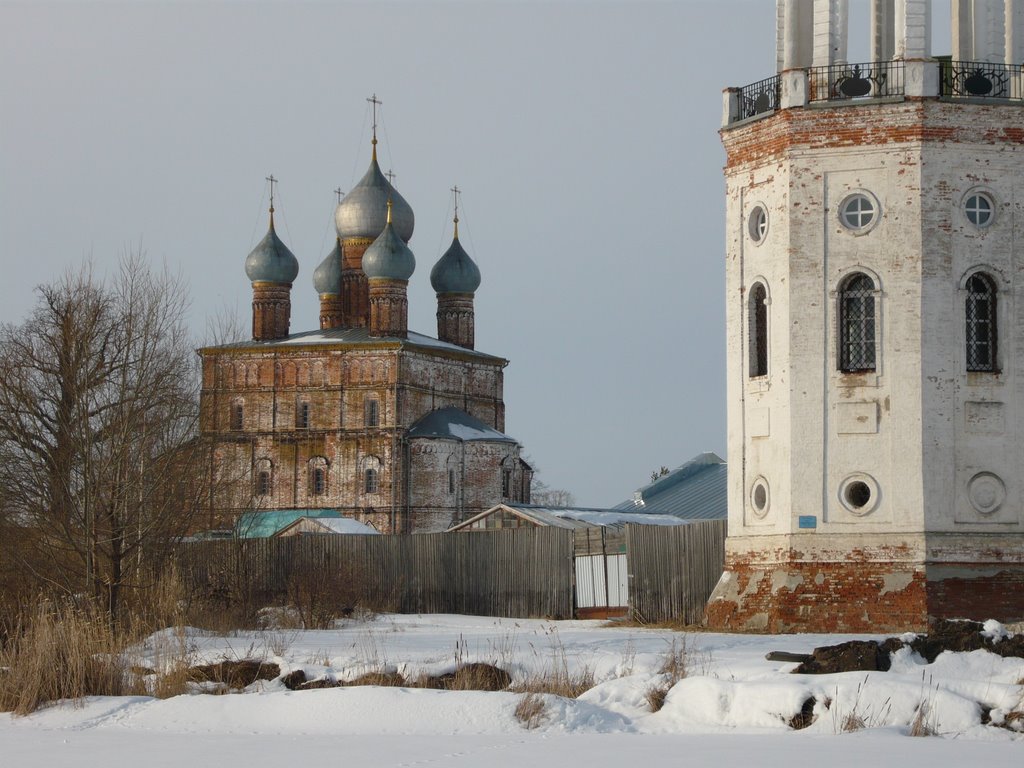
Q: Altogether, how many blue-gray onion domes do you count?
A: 5